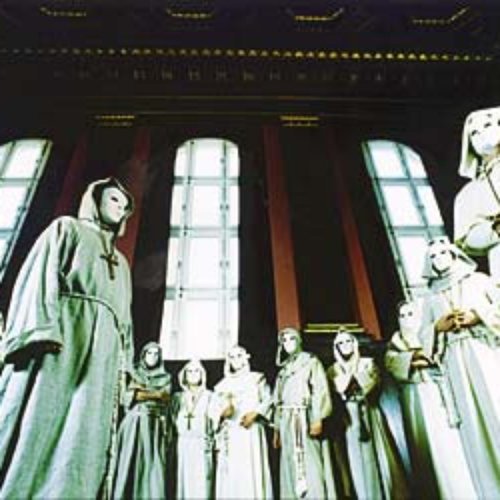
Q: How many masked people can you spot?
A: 9